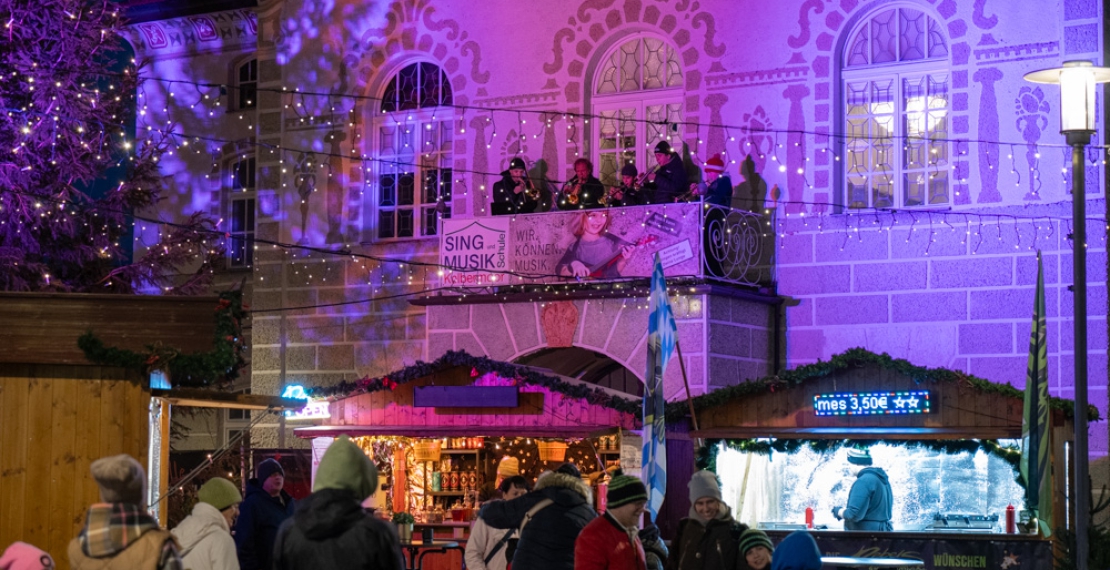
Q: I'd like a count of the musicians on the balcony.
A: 5